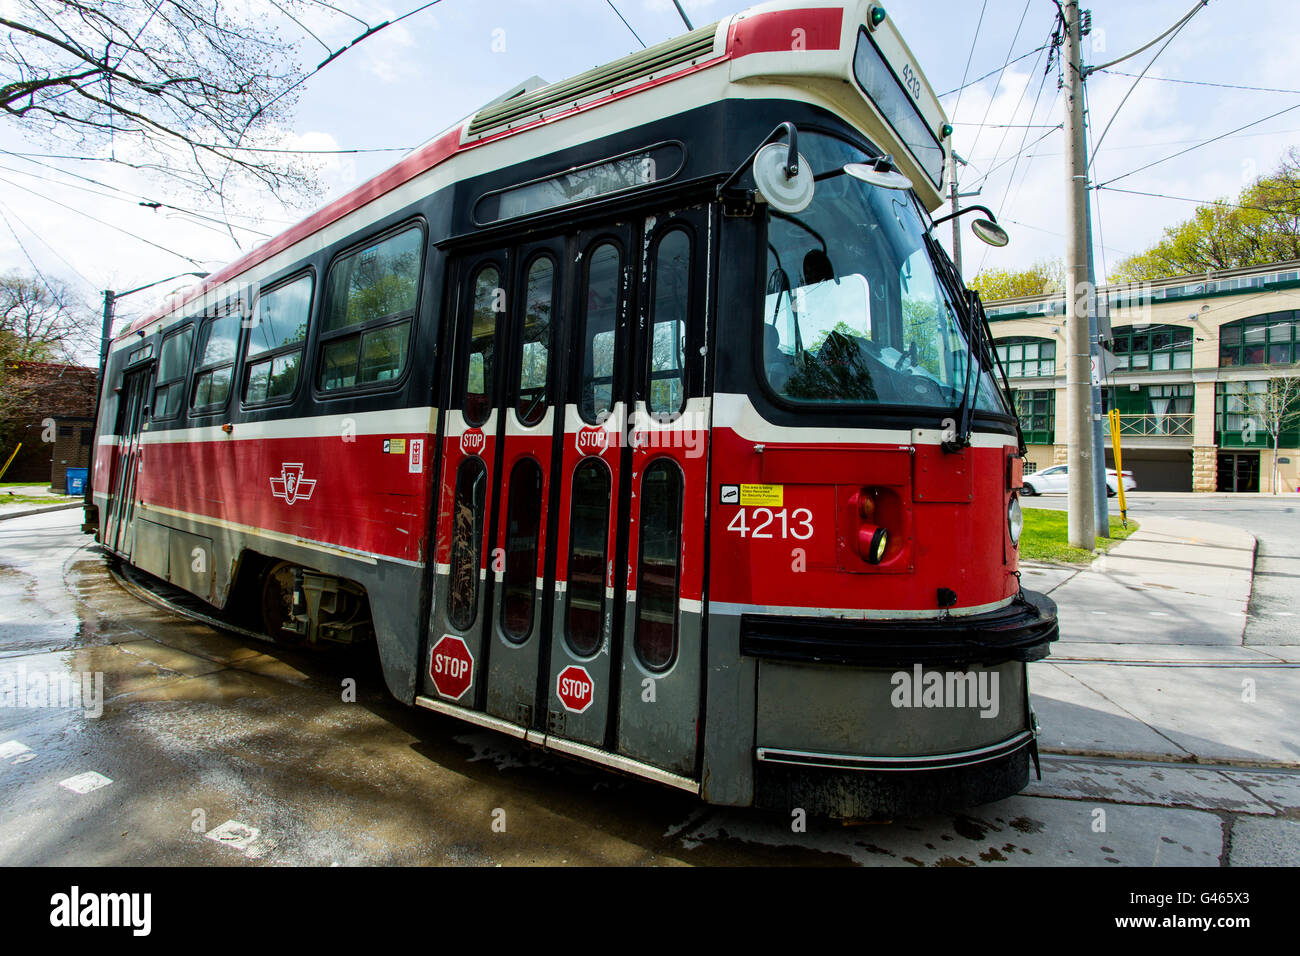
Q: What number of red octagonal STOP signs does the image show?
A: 4